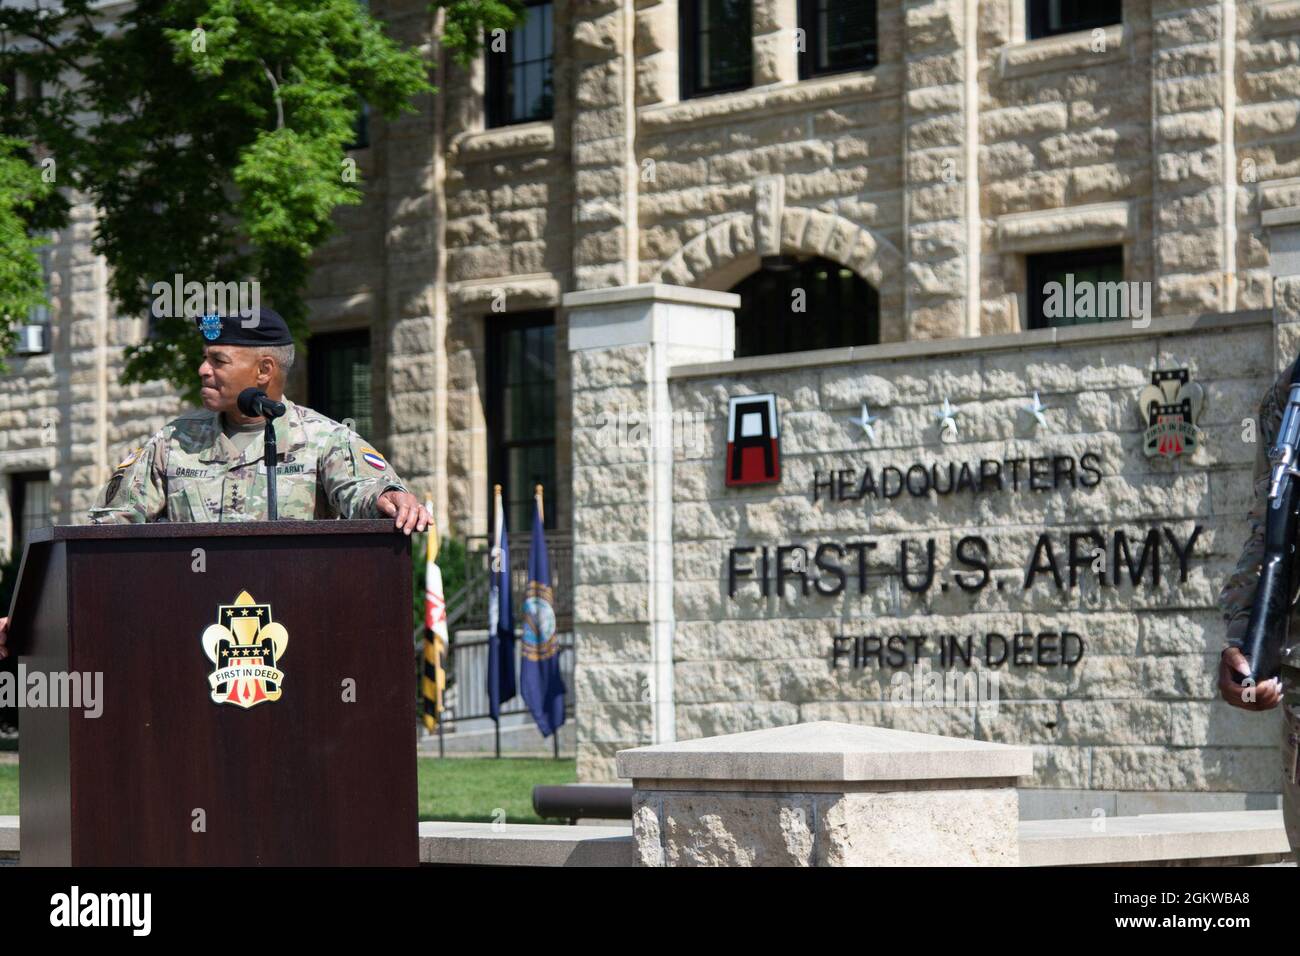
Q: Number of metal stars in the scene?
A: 3